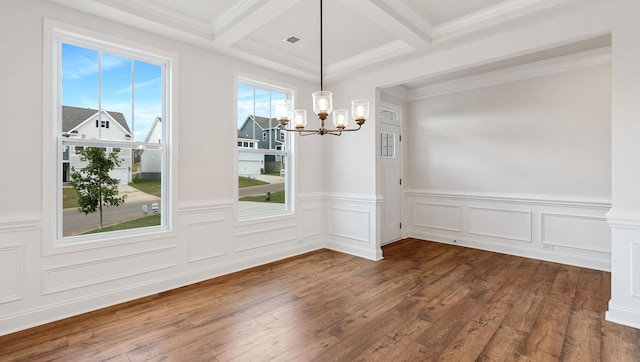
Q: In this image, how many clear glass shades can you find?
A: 5